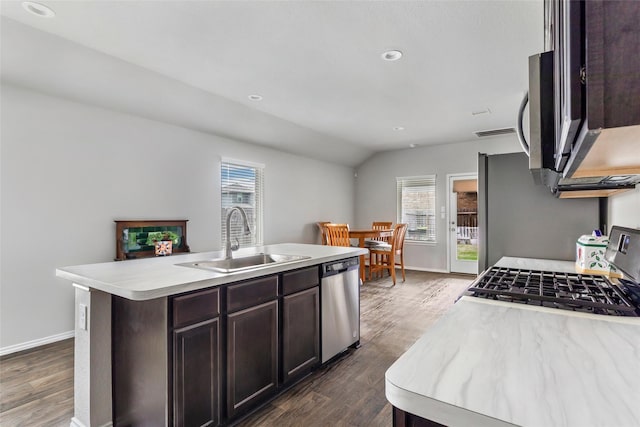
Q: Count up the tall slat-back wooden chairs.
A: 4